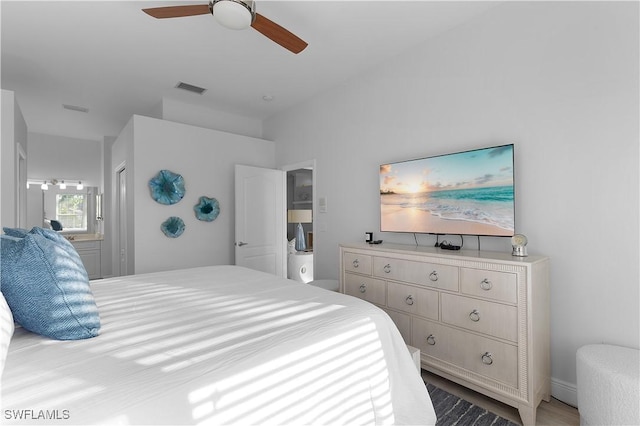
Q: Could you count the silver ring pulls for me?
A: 9